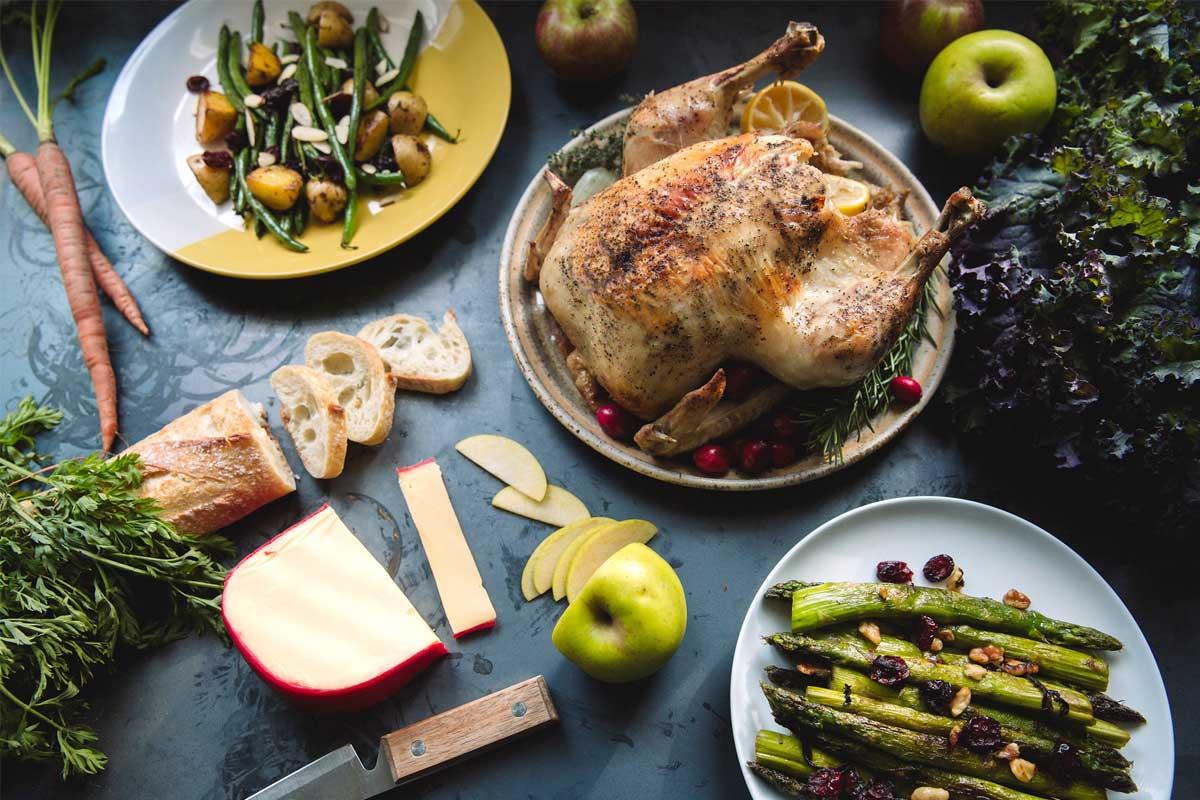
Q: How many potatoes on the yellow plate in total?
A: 11